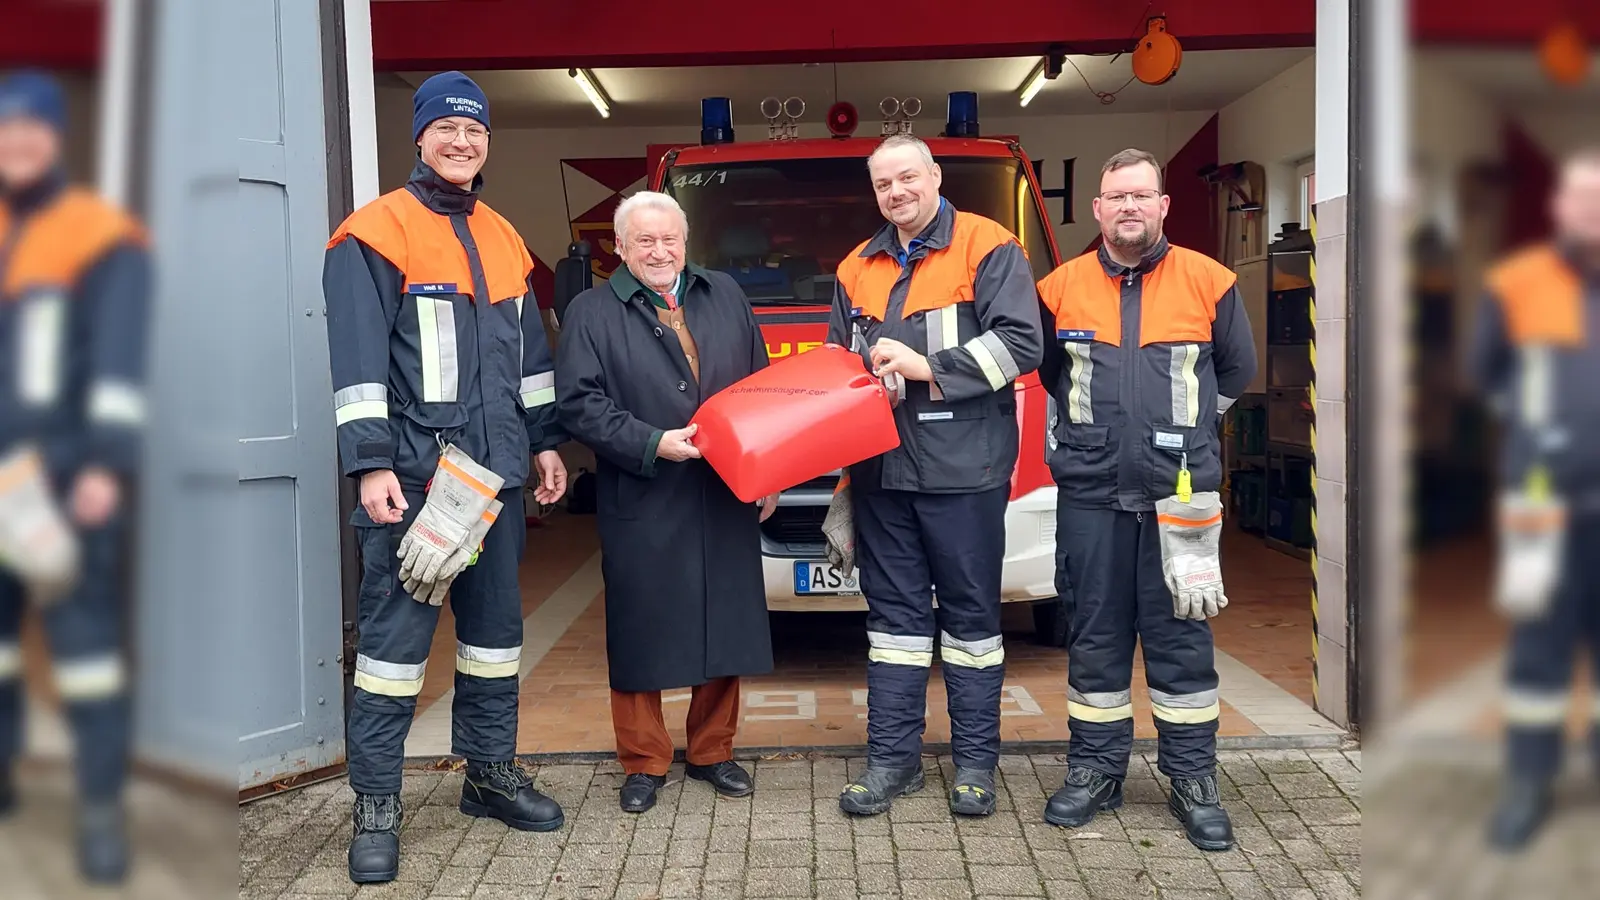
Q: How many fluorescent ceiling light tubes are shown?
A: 2